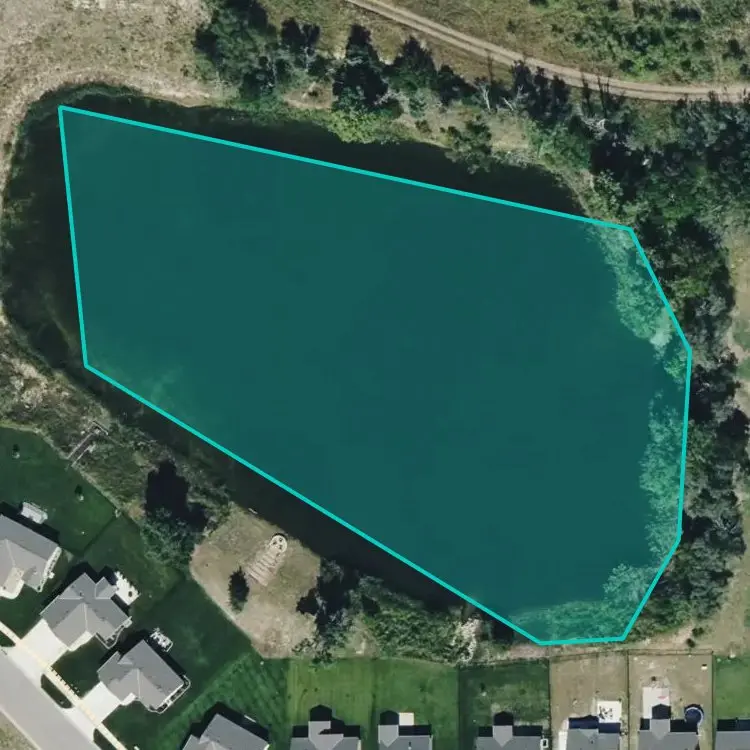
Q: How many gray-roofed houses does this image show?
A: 10